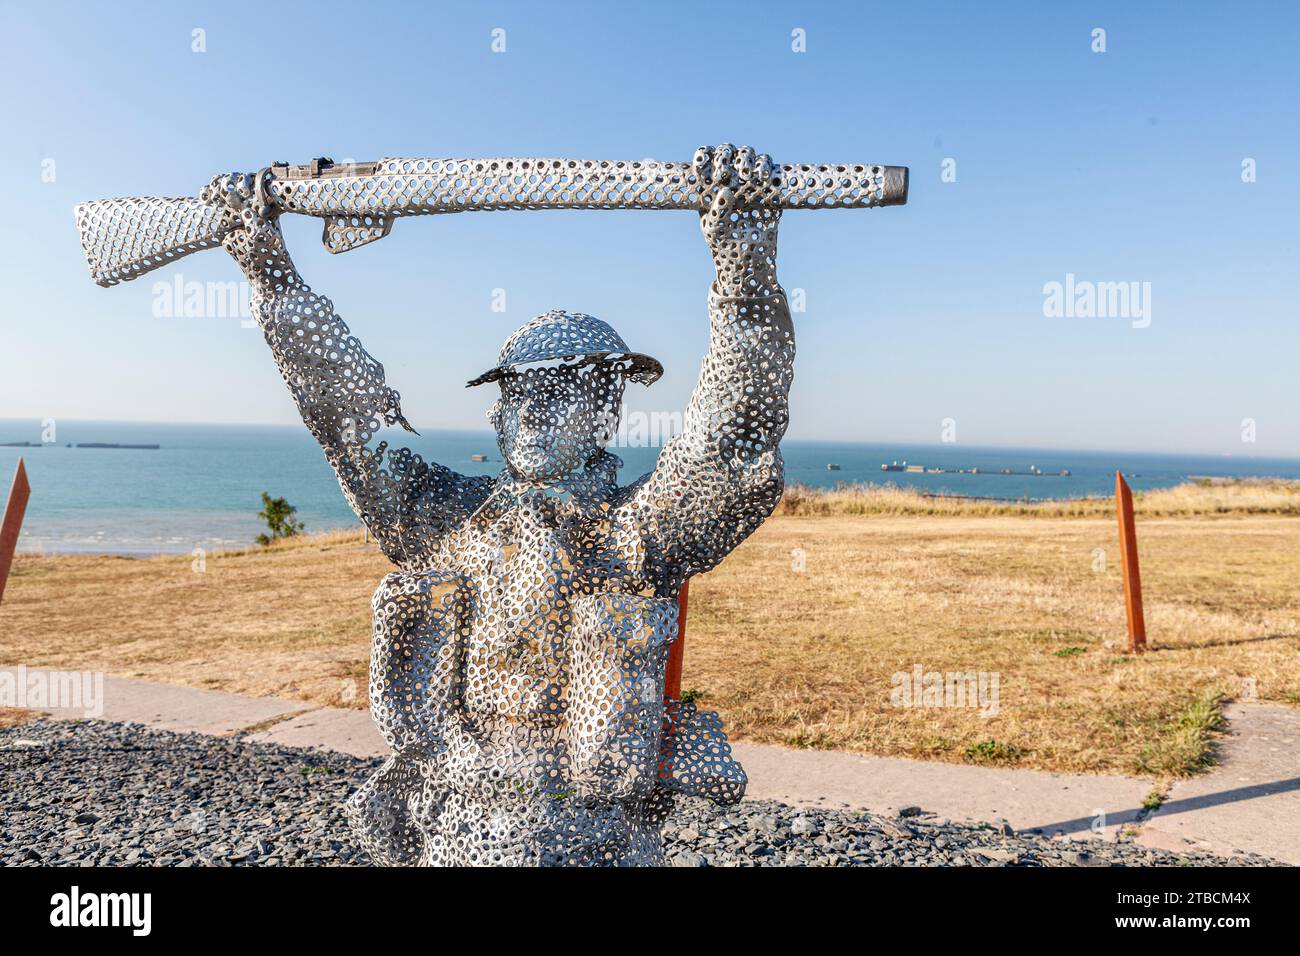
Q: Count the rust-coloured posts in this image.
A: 3